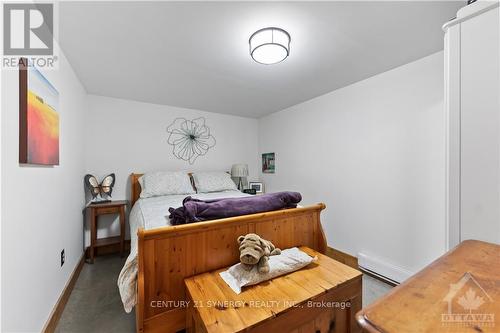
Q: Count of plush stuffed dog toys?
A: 1